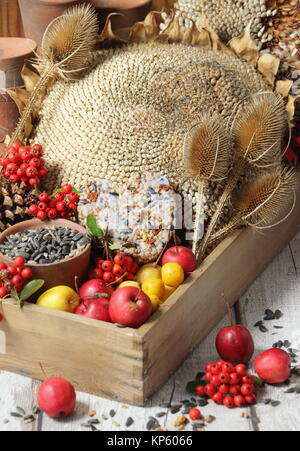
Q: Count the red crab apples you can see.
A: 7